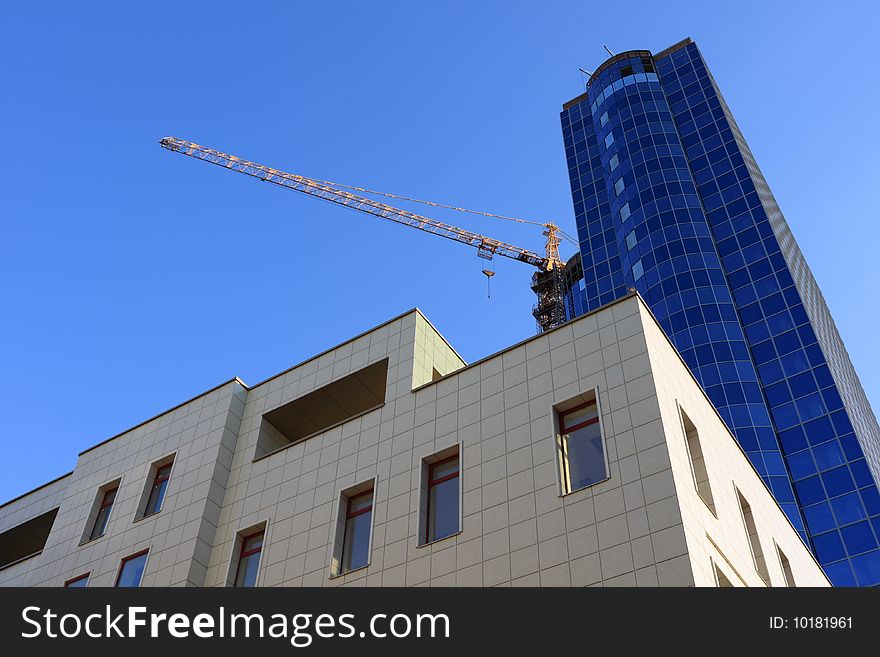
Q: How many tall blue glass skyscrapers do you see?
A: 1